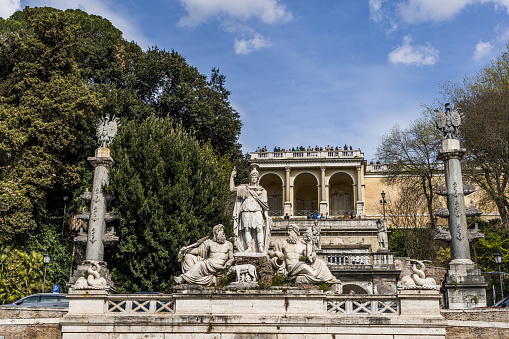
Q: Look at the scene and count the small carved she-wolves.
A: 1